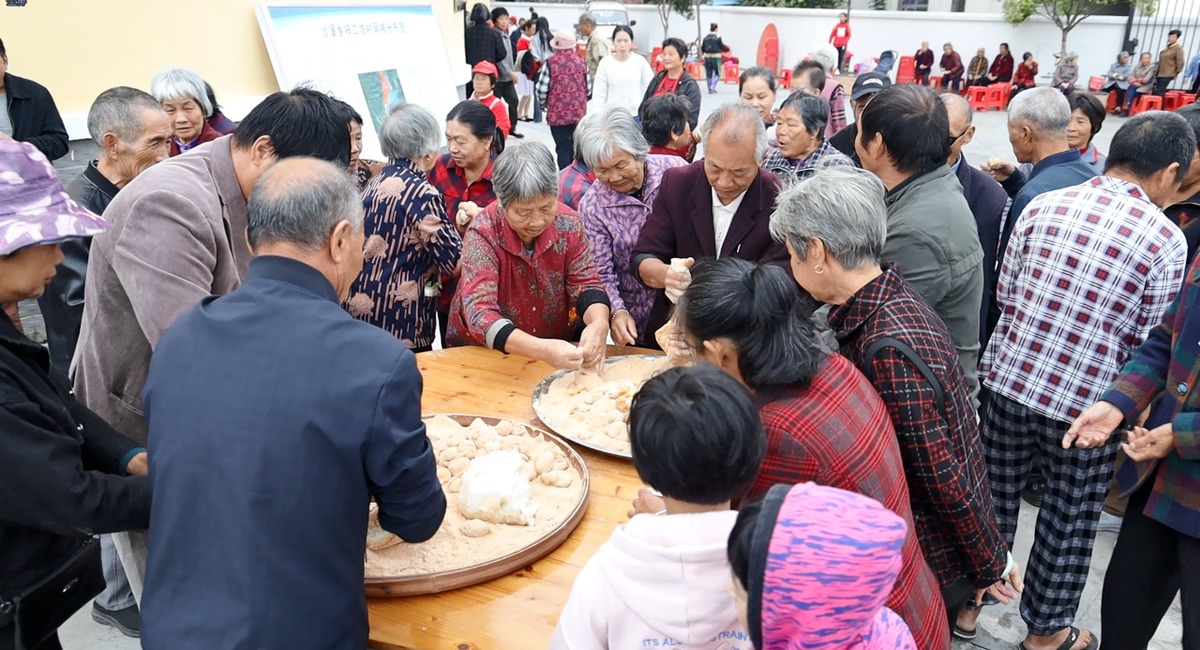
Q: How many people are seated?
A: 8